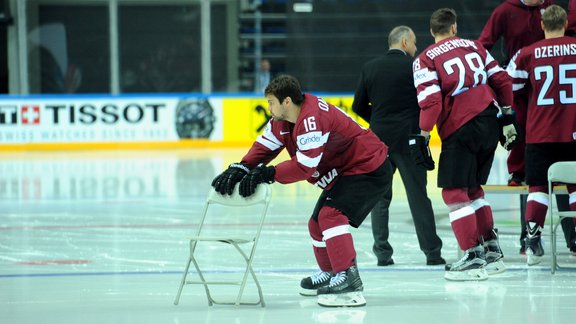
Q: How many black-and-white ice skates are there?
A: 5